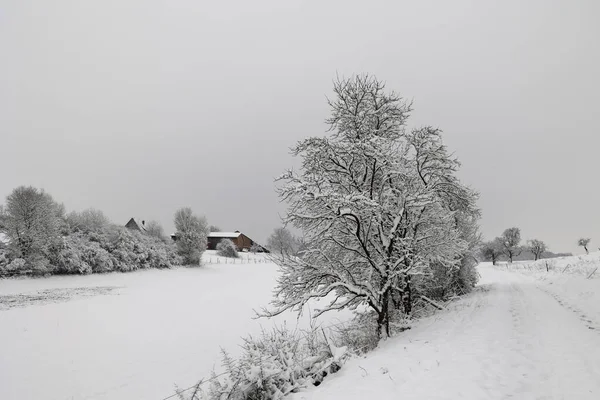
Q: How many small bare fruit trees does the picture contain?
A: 4